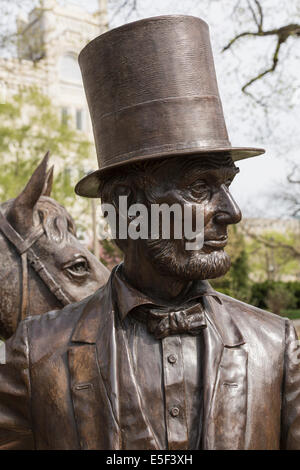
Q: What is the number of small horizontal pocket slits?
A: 2